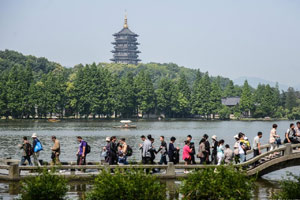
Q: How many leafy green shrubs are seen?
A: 4